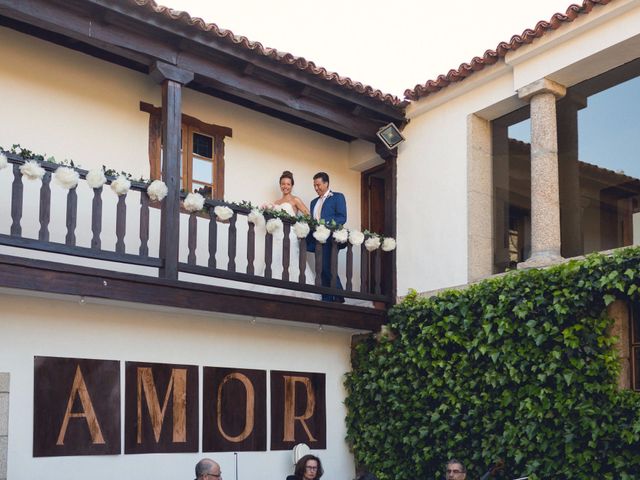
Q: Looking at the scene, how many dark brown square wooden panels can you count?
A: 4